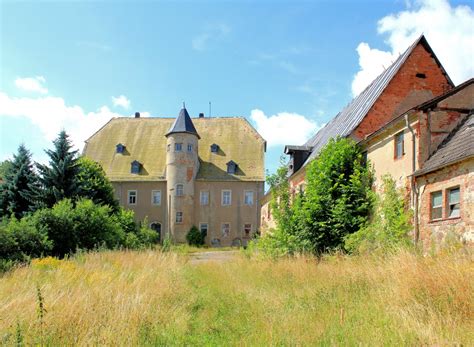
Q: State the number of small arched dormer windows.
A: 4